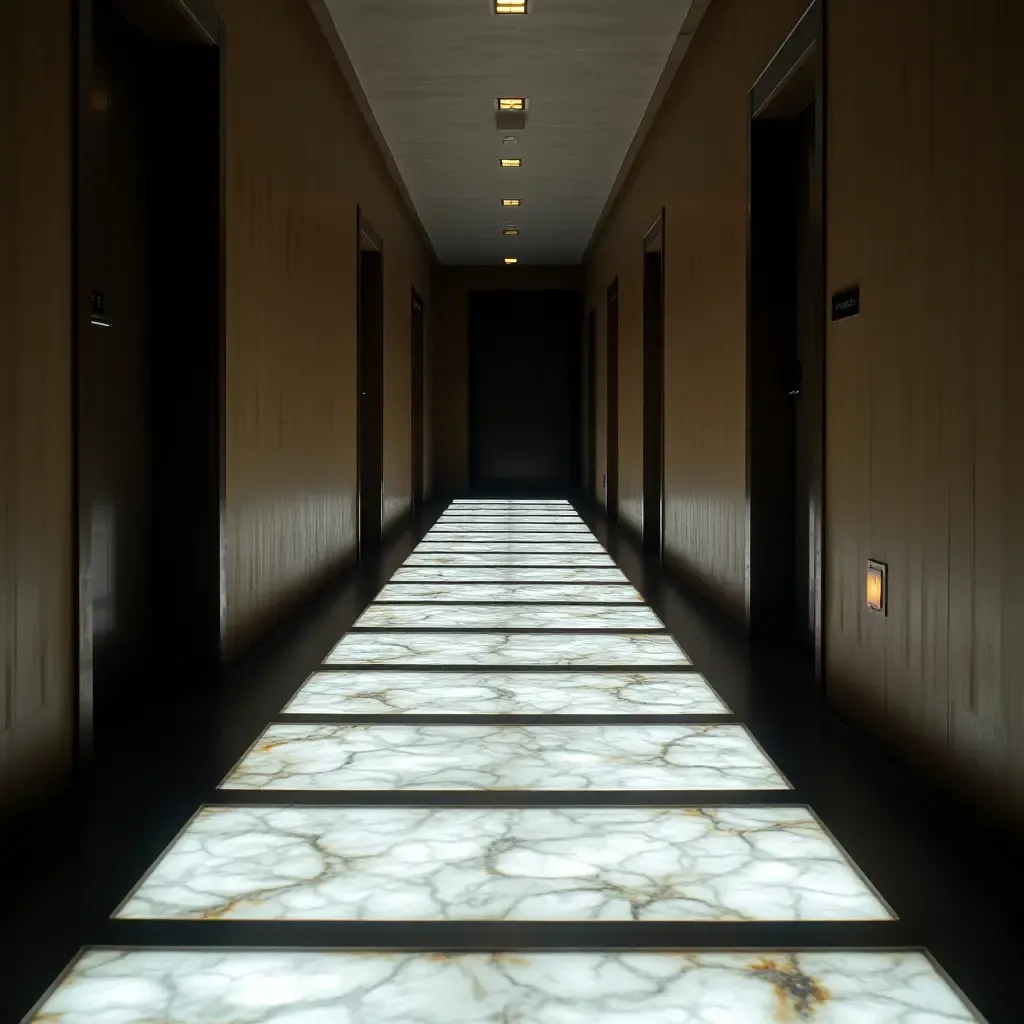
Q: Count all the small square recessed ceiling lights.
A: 6